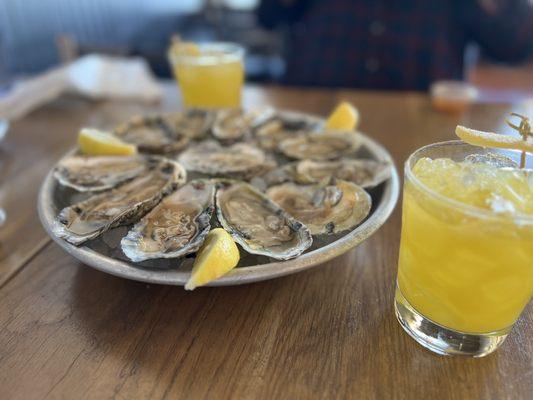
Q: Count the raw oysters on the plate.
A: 12